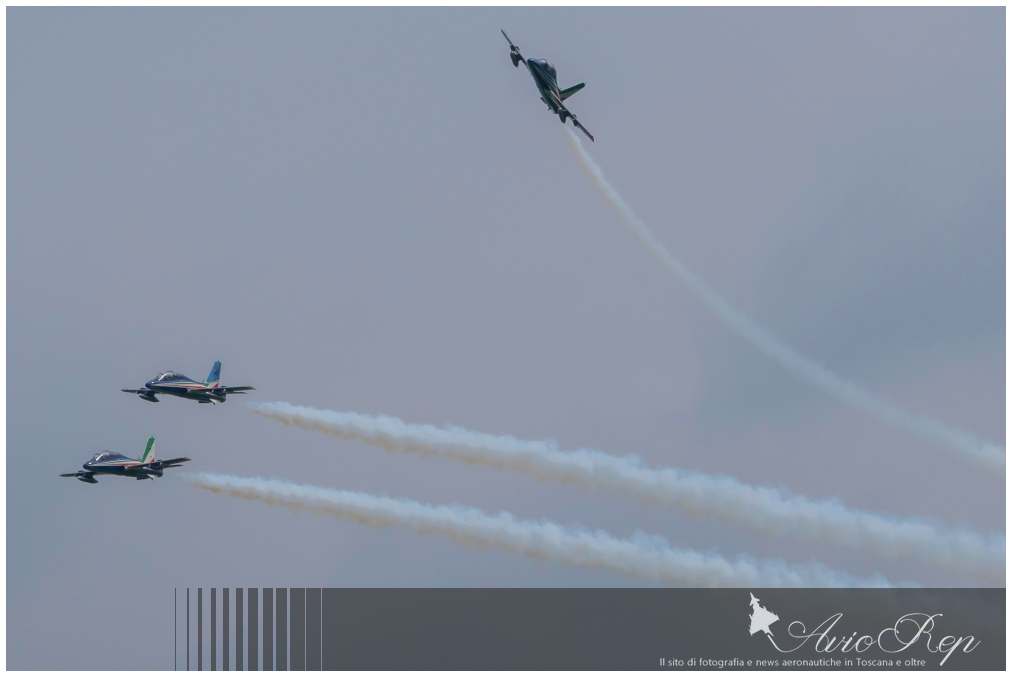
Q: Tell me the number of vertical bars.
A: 11